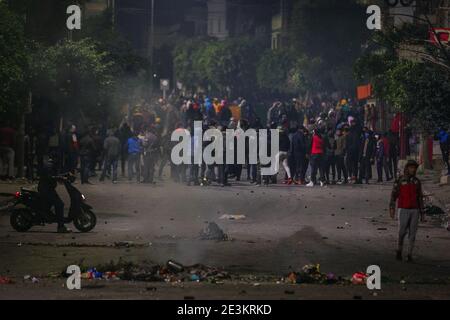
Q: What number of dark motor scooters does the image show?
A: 1